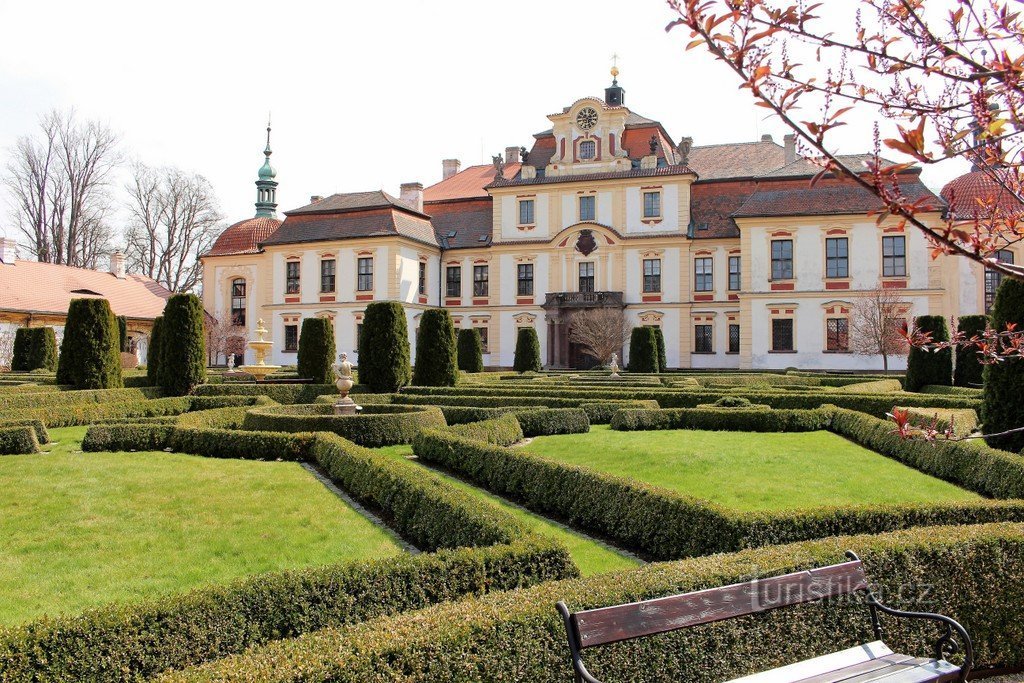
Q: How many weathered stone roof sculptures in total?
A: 4